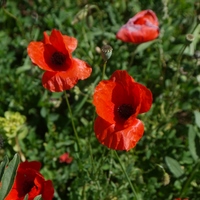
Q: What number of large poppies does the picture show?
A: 4